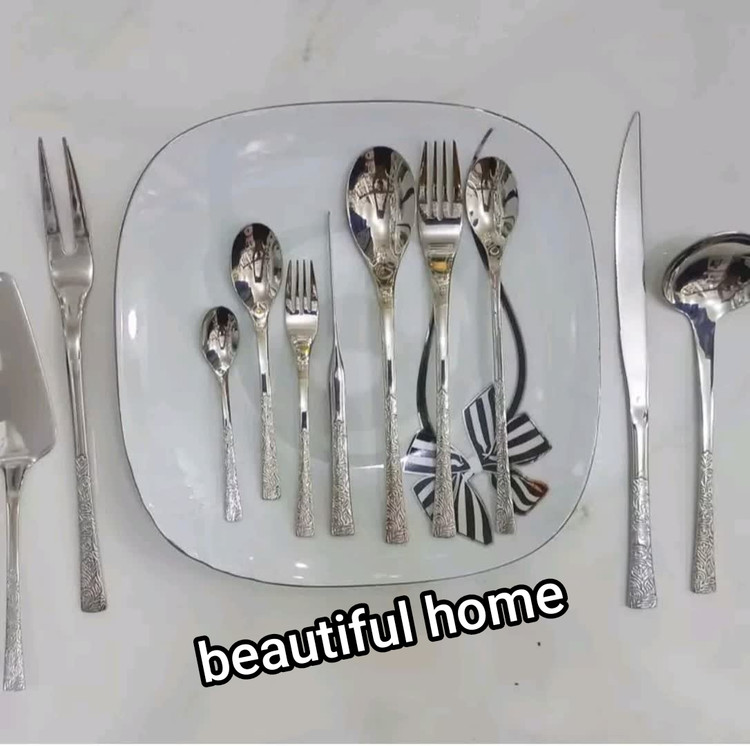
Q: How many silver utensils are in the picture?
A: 11